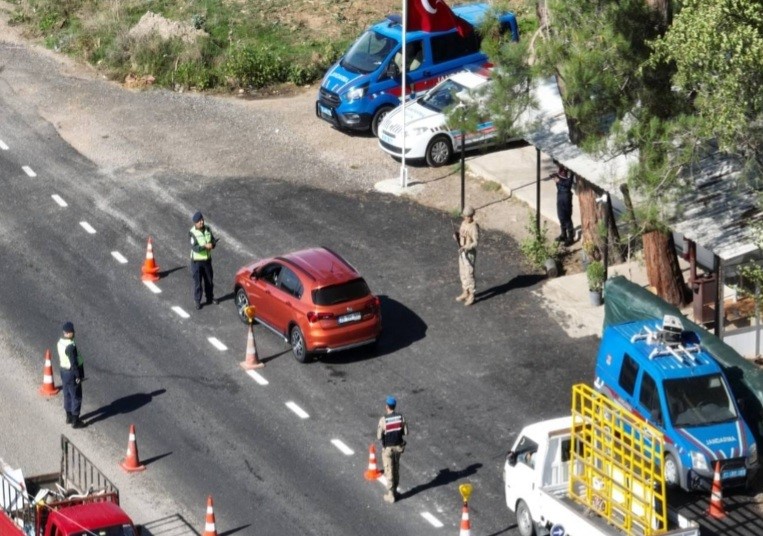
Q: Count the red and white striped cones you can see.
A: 8